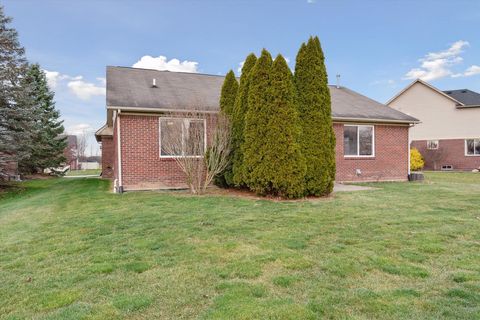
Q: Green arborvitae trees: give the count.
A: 5